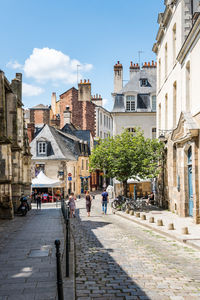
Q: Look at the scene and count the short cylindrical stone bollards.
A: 8